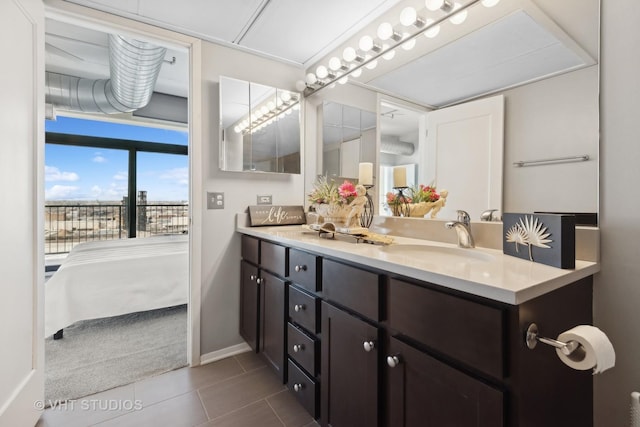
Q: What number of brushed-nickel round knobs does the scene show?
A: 8